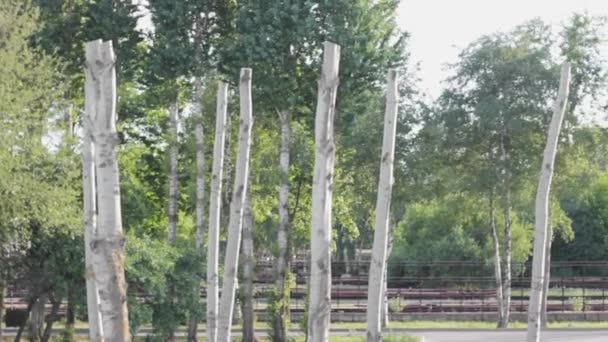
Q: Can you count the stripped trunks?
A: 7